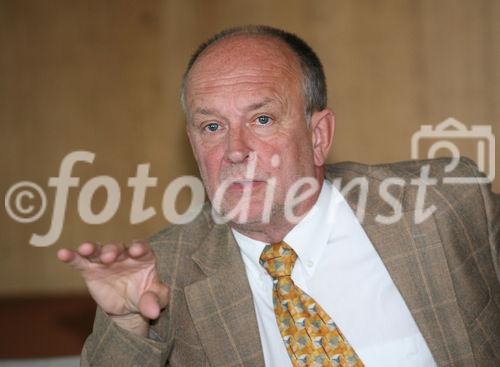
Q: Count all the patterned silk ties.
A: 1